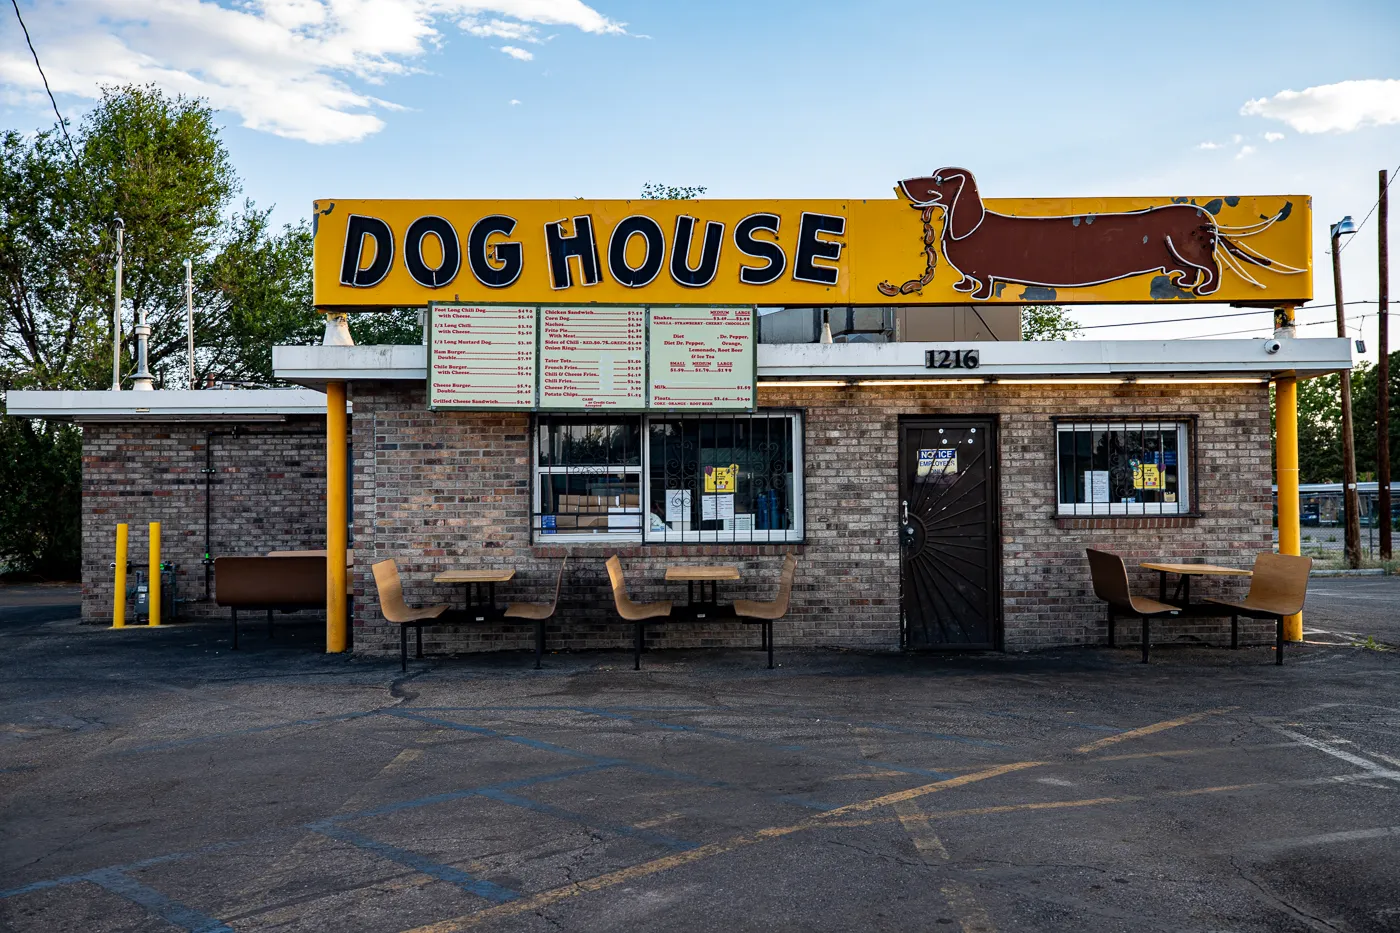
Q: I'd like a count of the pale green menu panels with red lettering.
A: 3